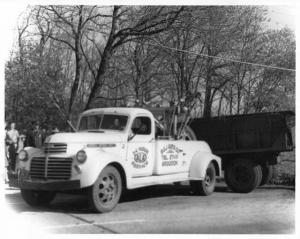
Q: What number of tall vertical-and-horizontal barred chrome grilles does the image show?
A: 1